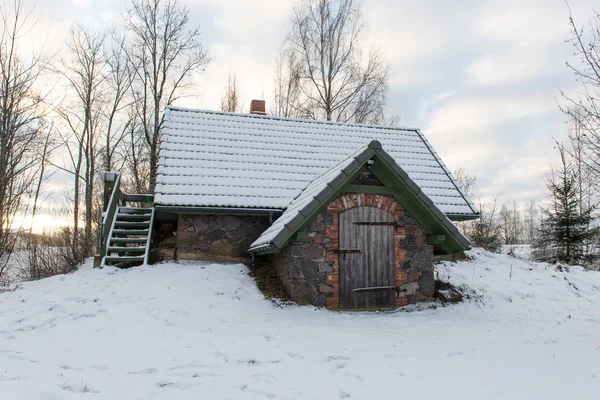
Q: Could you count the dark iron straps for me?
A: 3